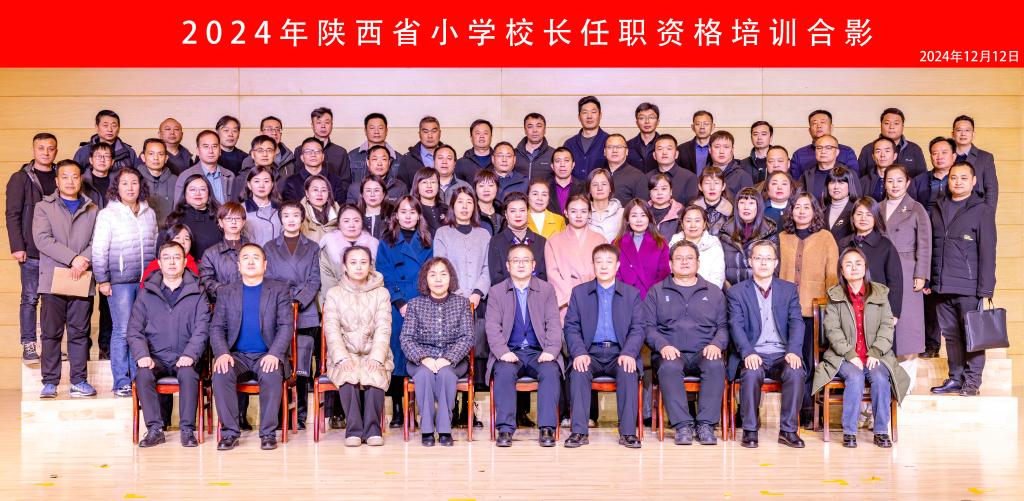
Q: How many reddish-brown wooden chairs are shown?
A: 9